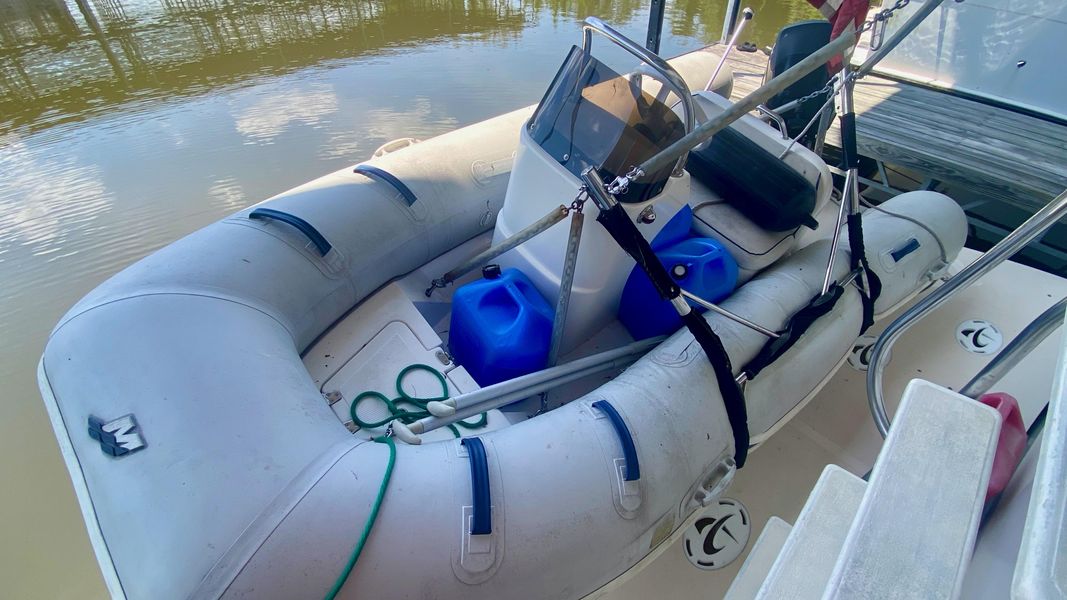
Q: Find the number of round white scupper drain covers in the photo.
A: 3